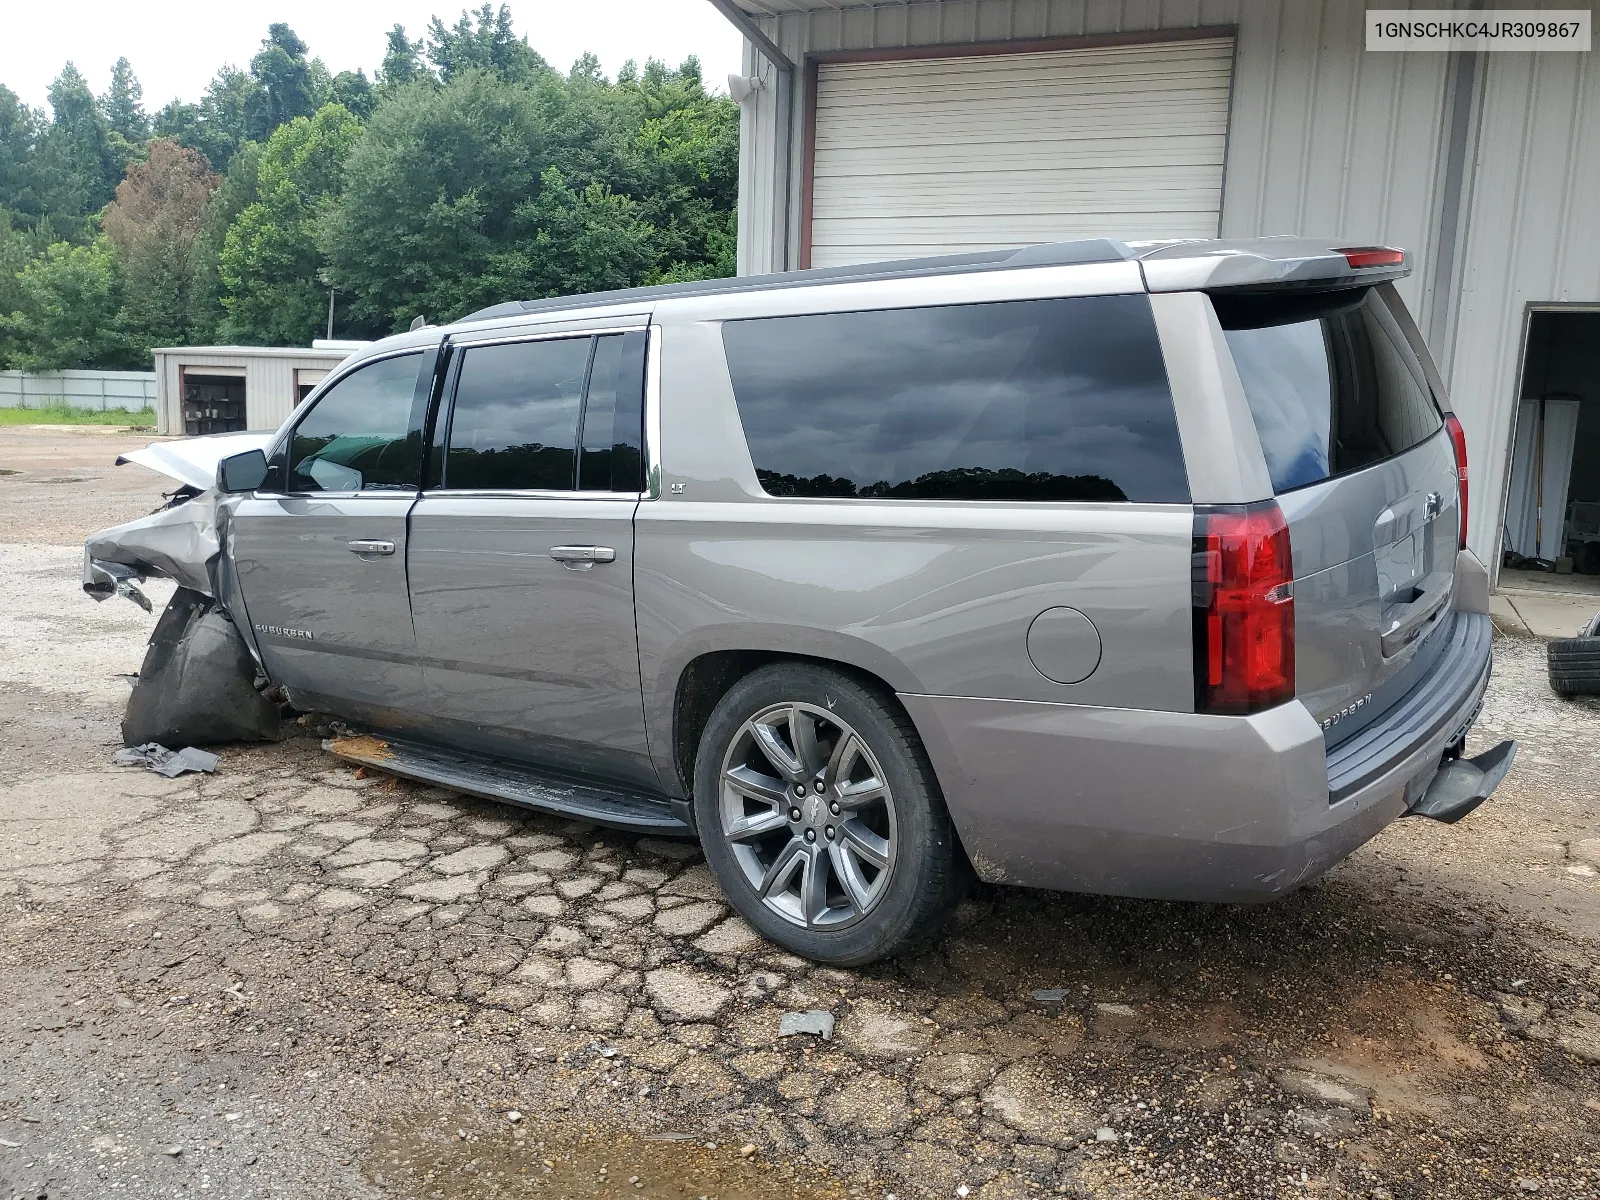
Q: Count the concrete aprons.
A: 1